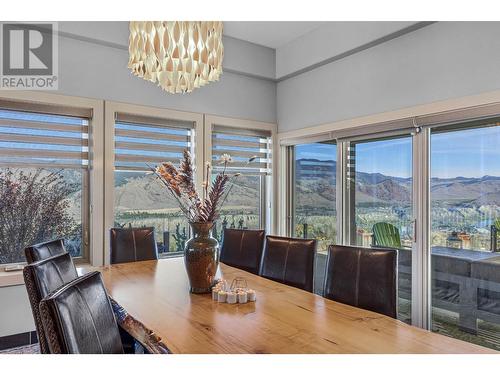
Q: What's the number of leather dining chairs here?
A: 7